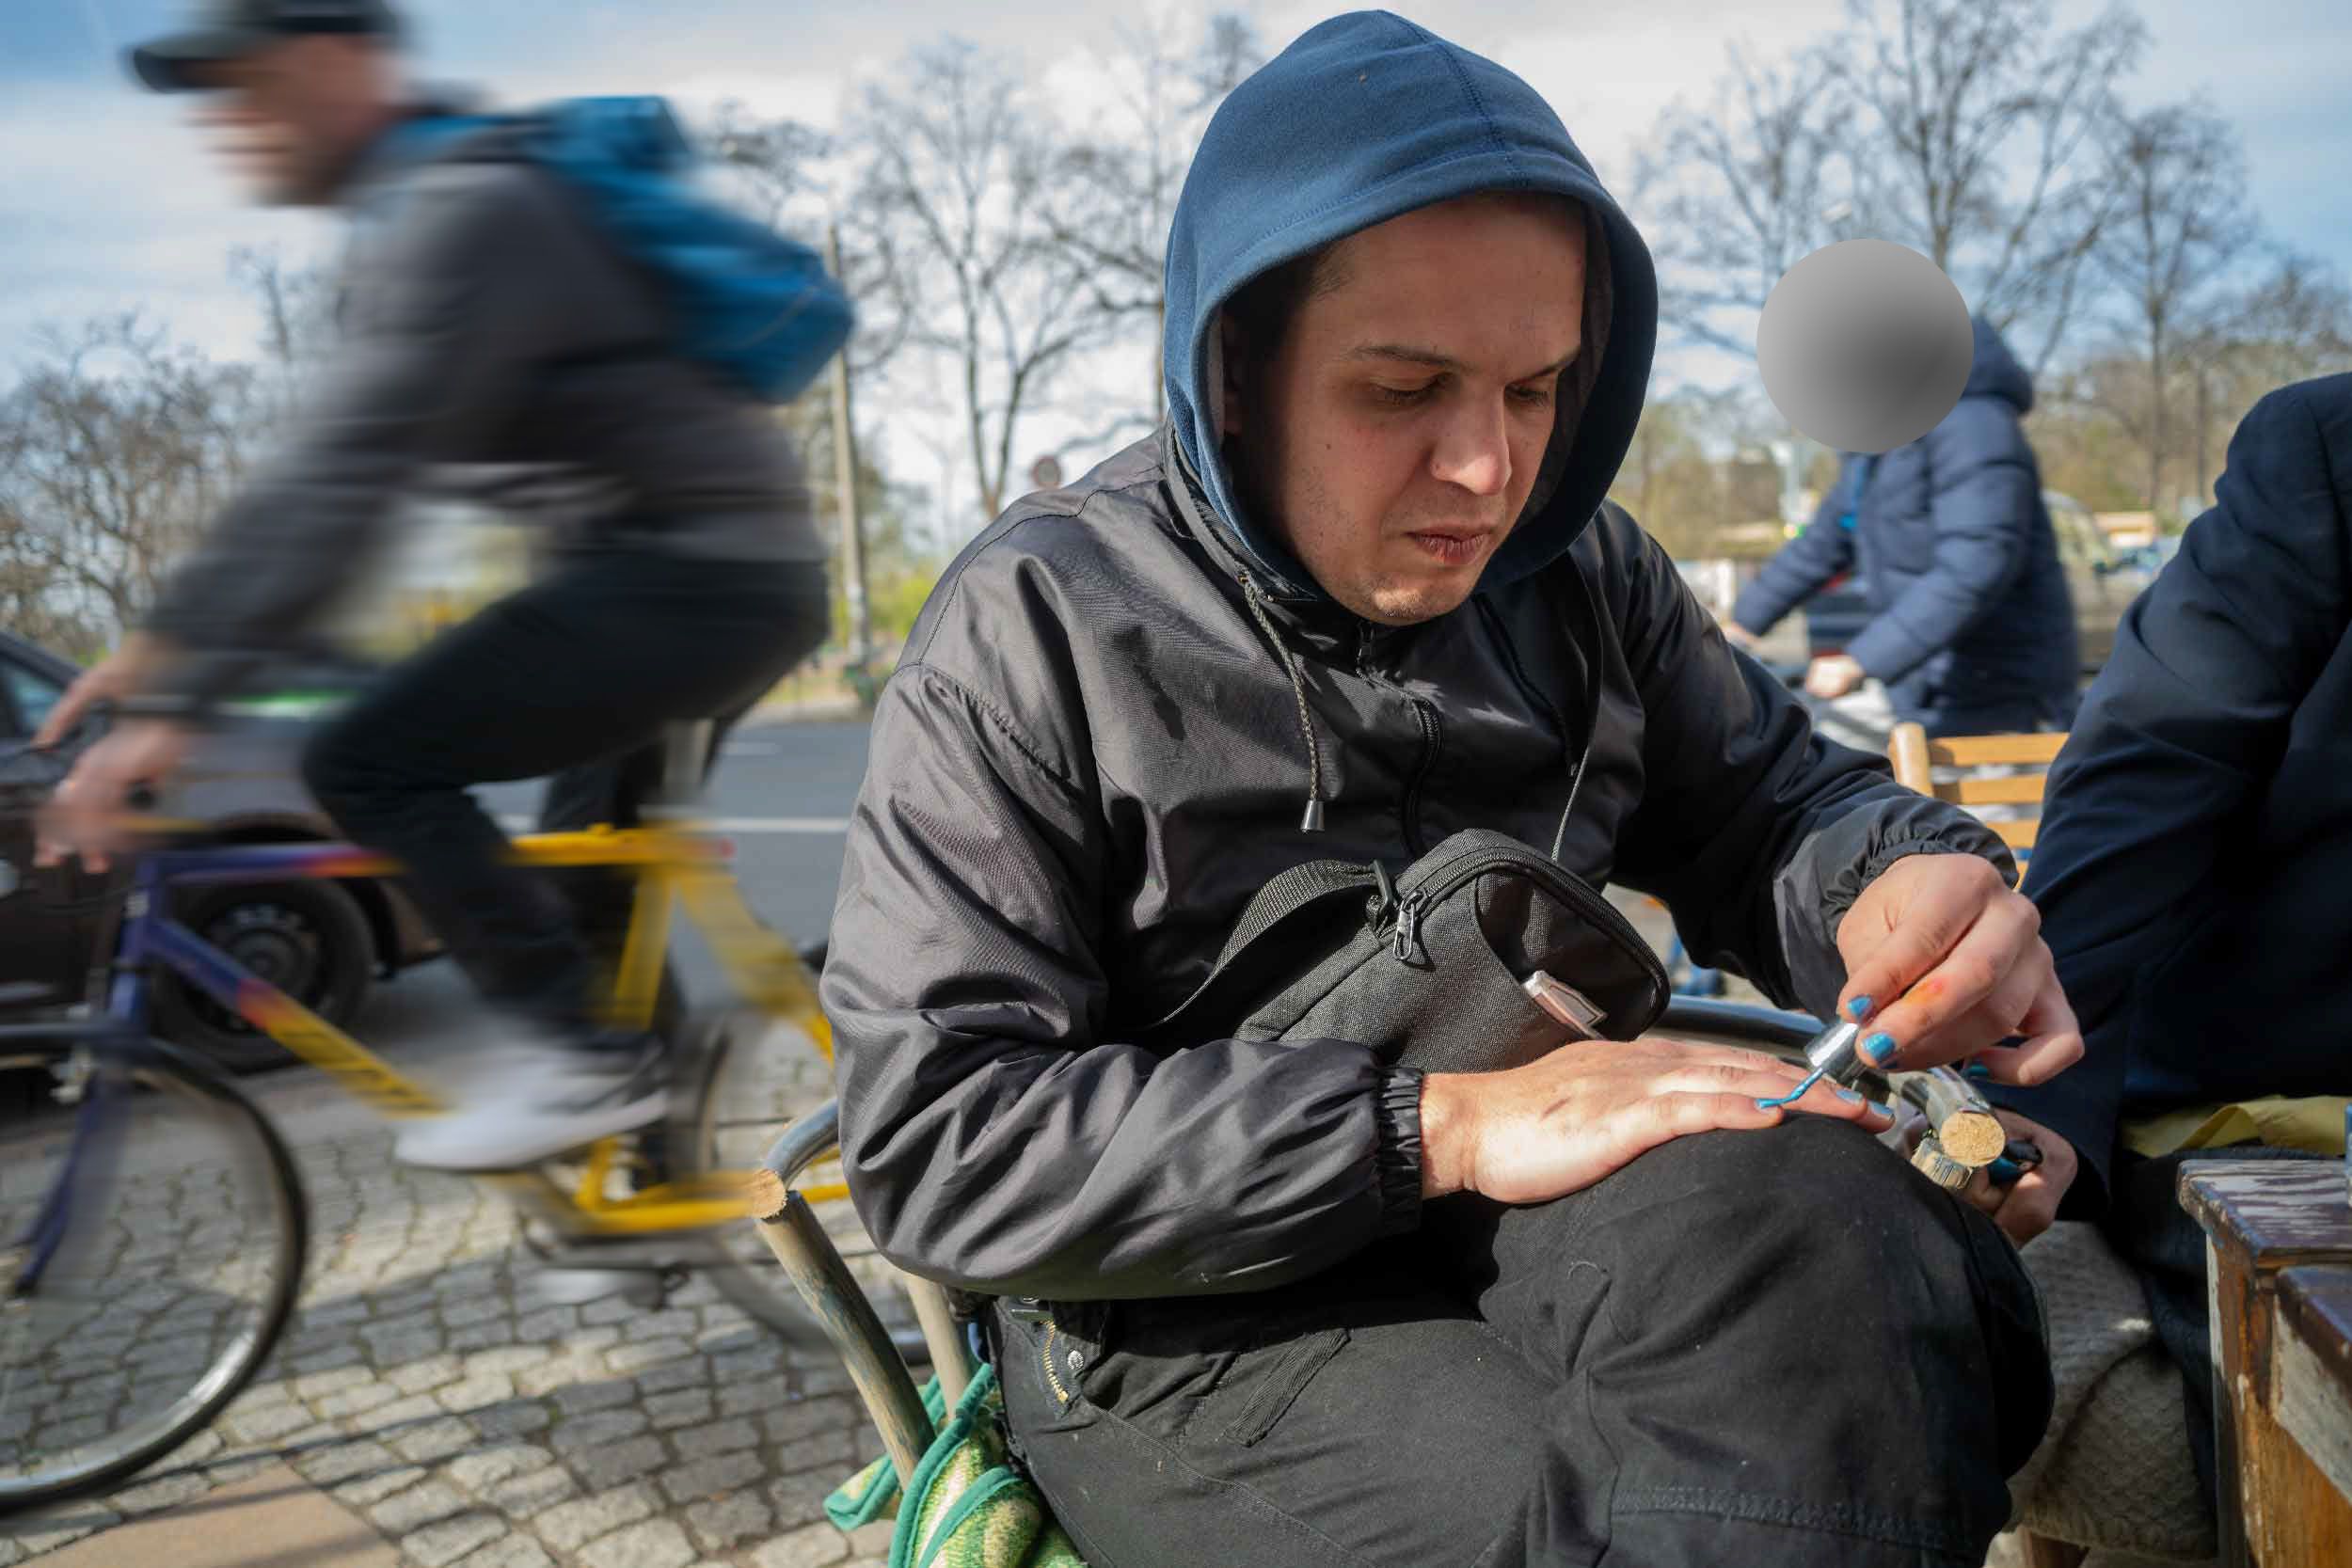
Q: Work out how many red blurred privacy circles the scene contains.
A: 0